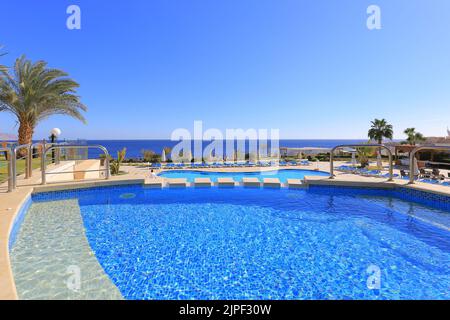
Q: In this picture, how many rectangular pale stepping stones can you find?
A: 7